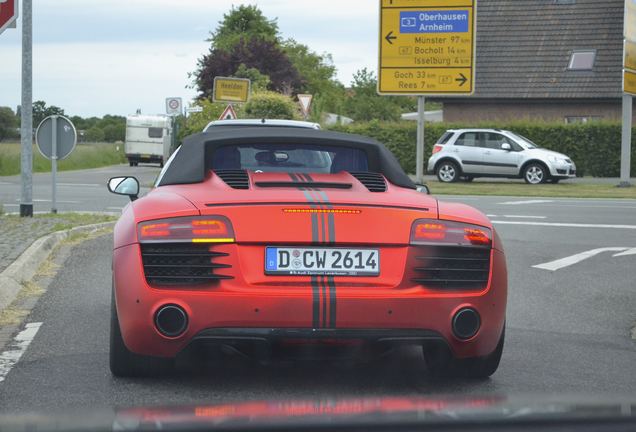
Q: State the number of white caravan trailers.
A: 1